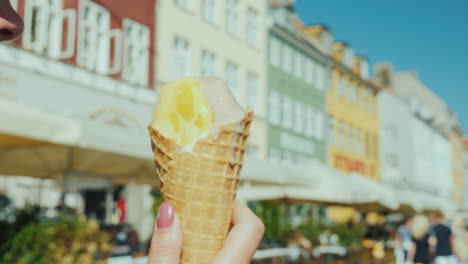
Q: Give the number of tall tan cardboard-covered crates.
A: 0